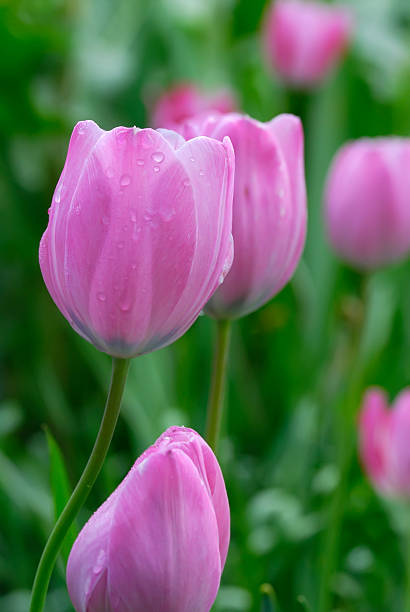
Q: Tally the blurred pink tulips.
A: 4